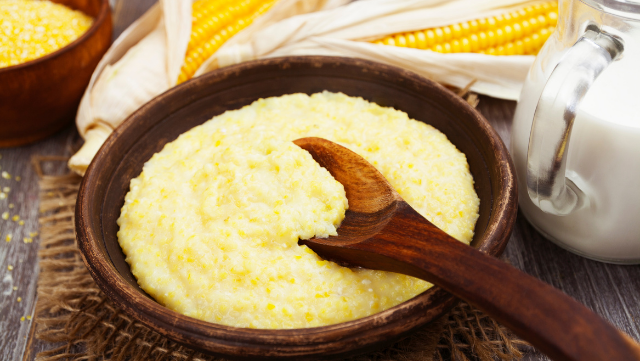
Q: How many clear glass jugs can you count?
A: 1